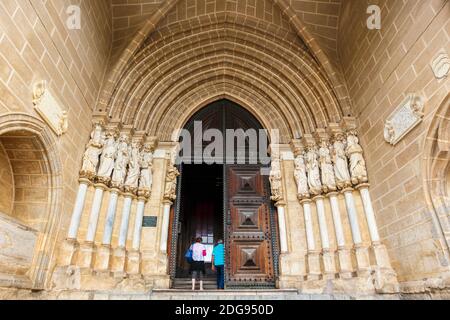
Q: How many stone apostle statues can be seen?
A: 12